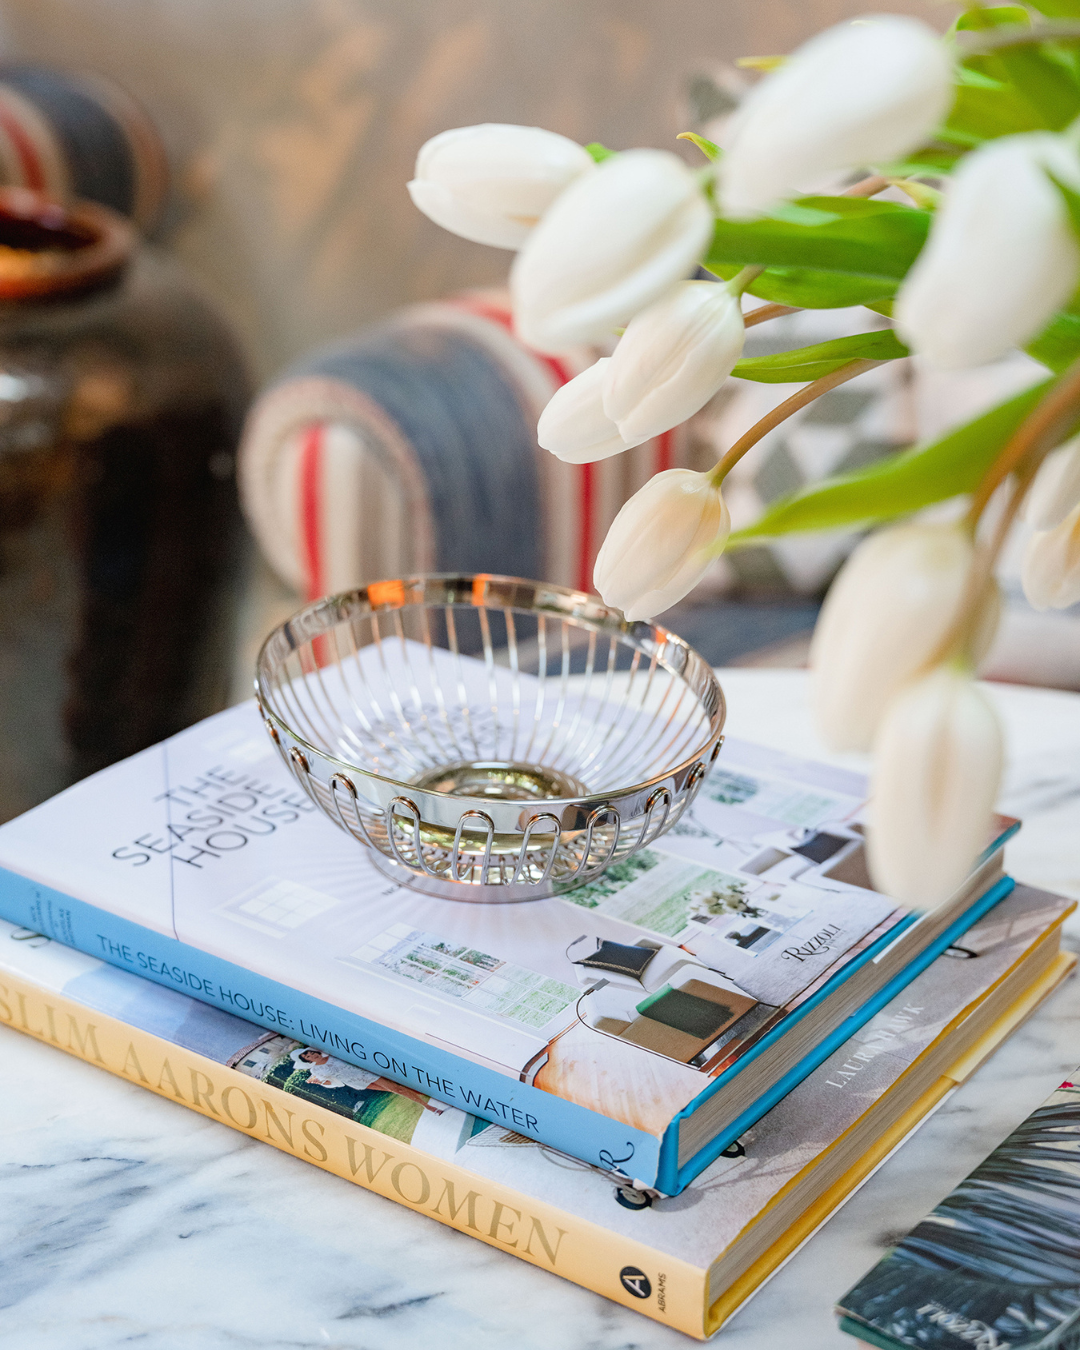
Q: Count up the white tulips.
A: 11